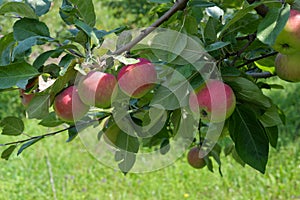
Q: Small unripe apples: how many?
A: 1